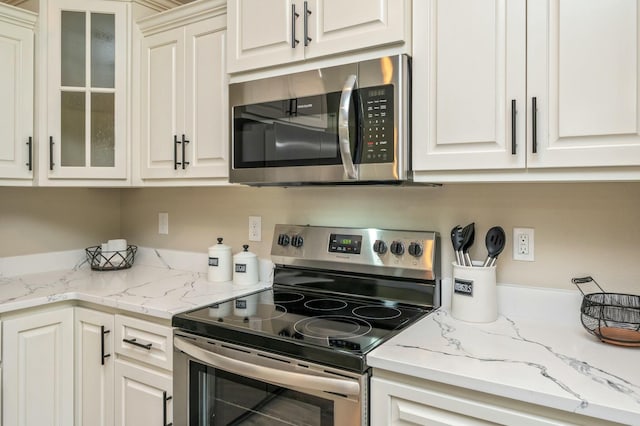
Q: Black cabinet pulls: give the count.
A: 11